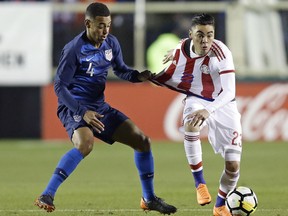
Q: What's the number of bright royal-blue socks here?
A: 2